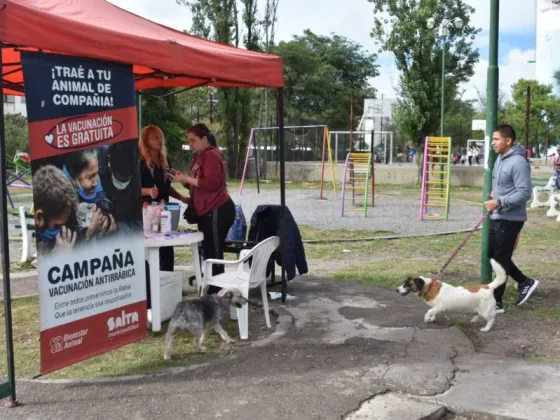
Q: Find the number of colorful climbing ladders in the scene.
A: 2